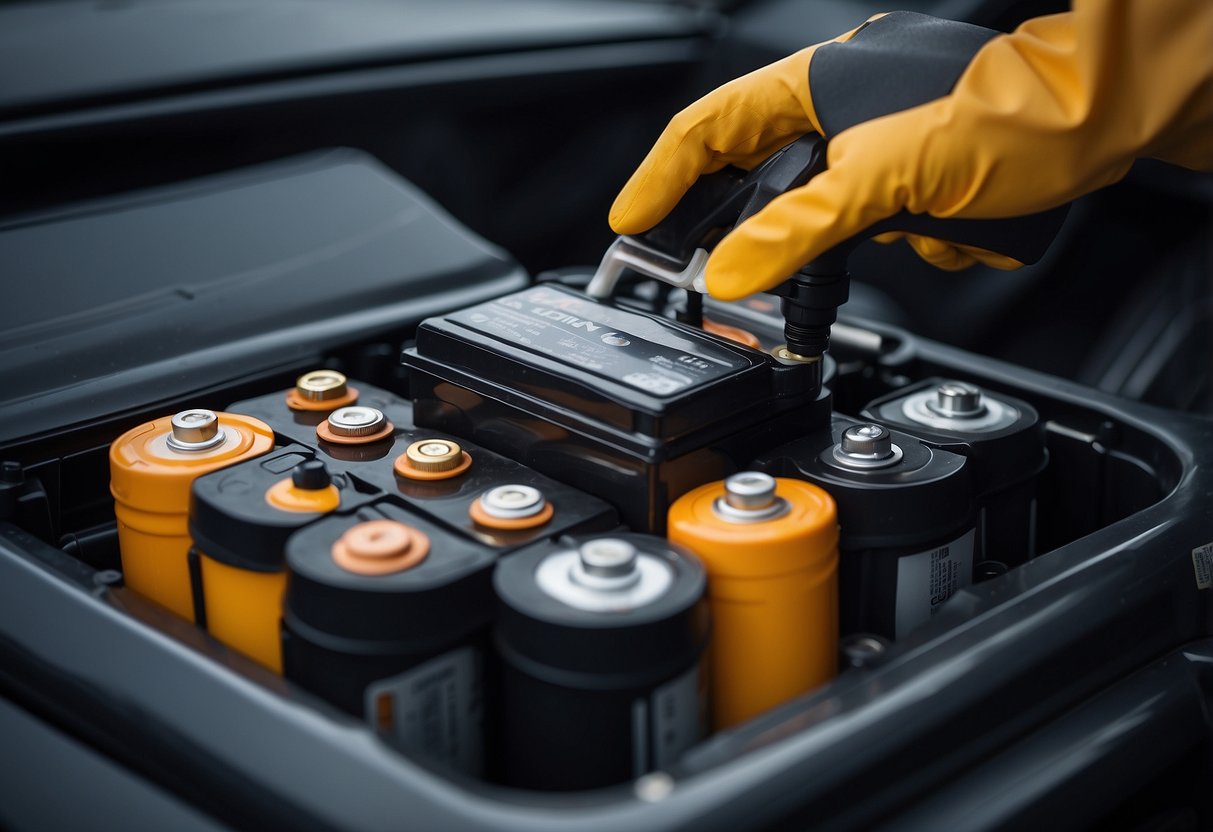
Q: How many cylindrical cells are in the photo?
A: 7